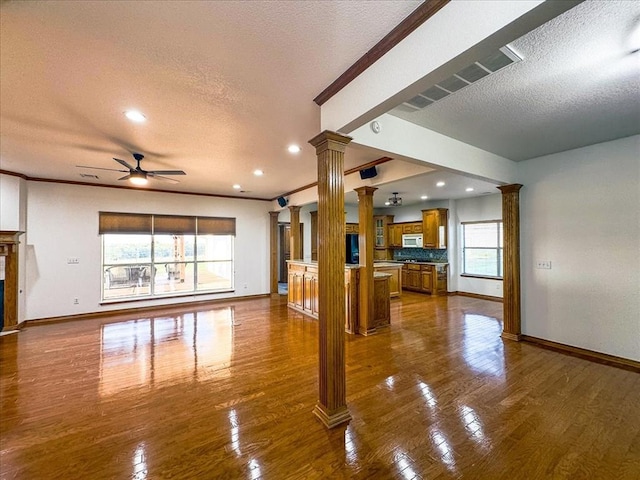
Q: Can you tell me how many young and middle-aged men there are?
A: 0